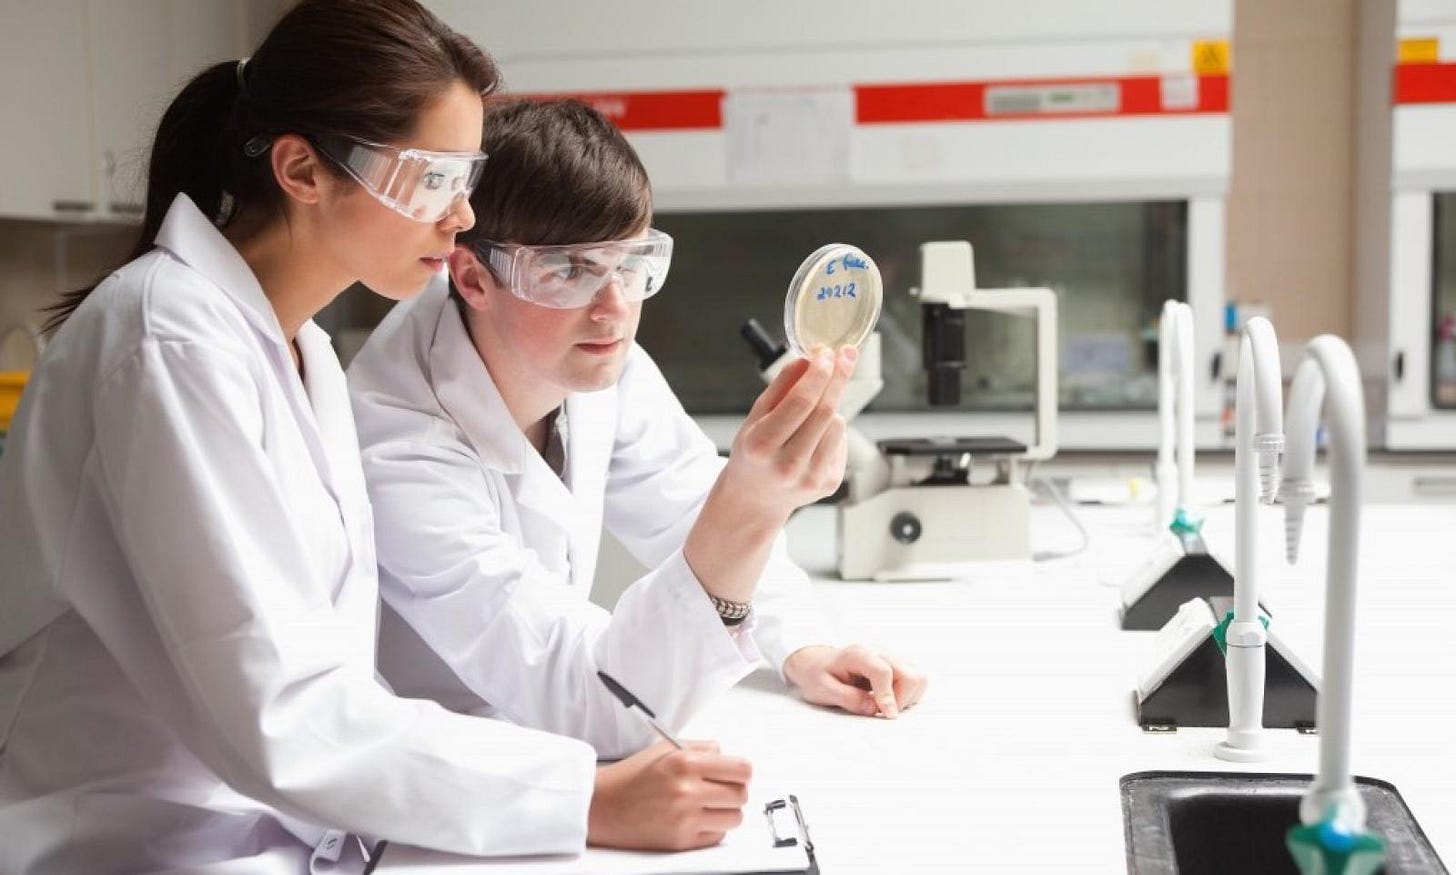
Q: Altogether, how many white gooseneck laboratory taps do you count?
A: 4